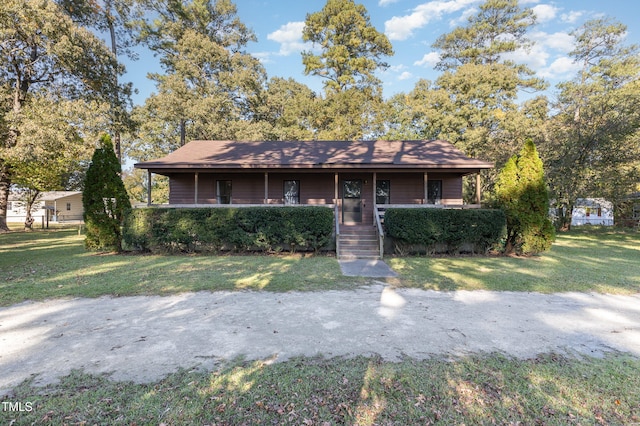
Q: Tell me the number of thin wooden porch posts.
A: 7